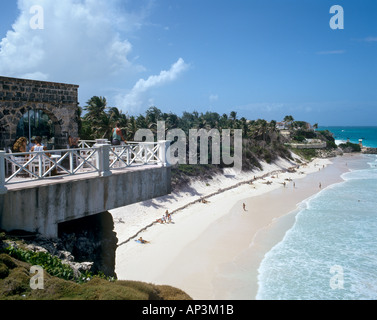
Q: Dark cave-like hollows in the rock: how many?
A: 1